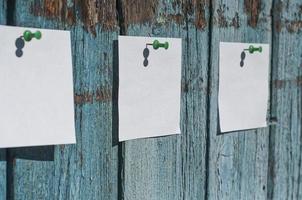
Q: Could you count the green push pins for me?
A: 3